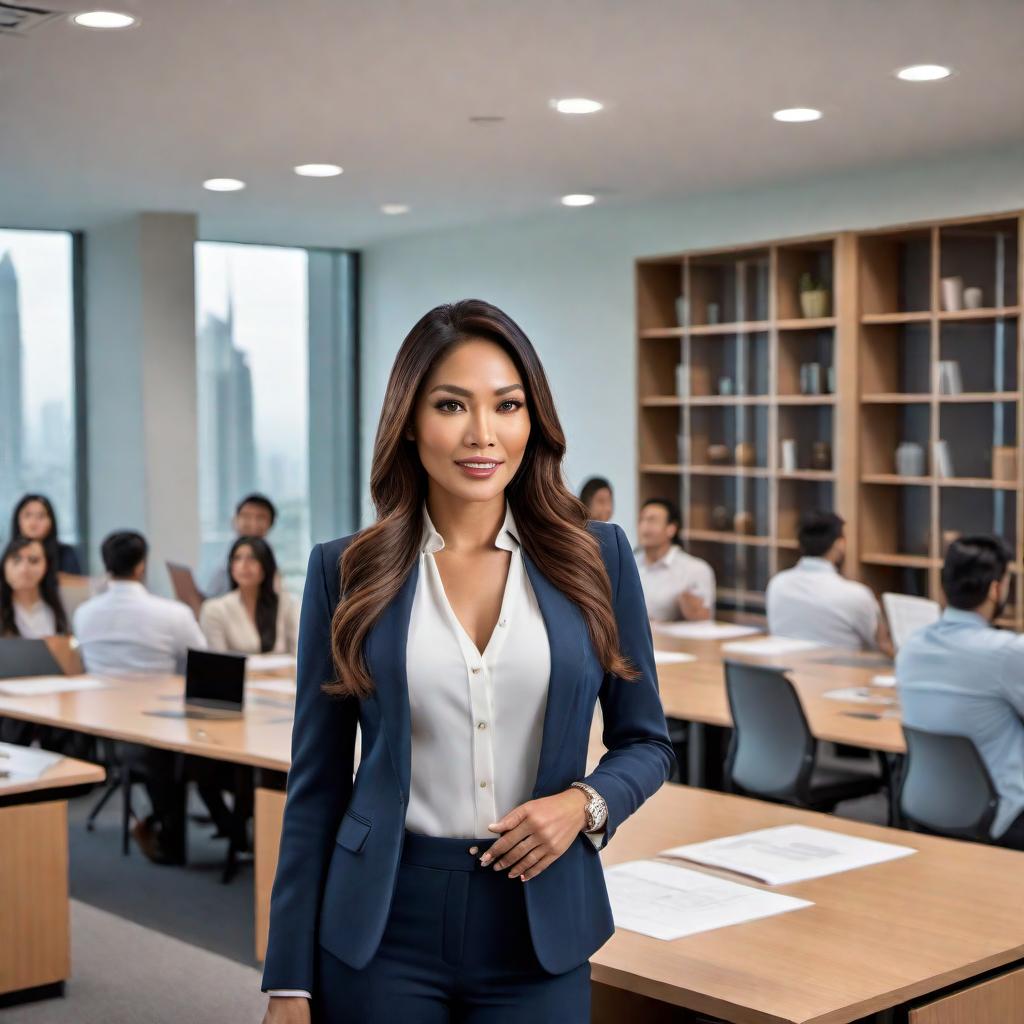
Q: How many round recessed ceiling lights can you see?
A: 8